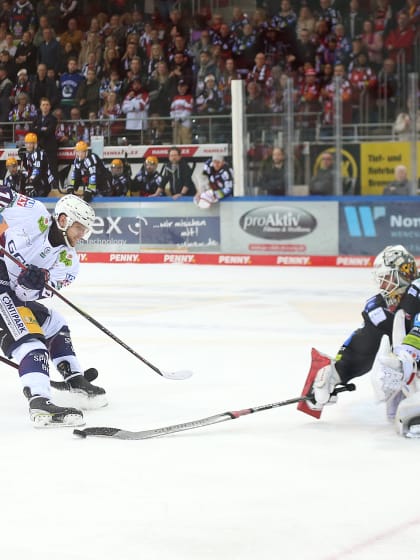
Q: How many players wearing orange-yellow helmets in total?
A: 5